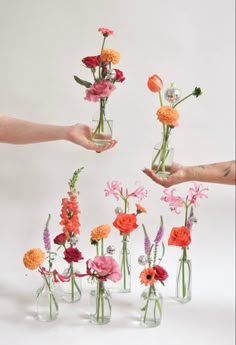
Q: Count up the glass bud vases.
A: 8